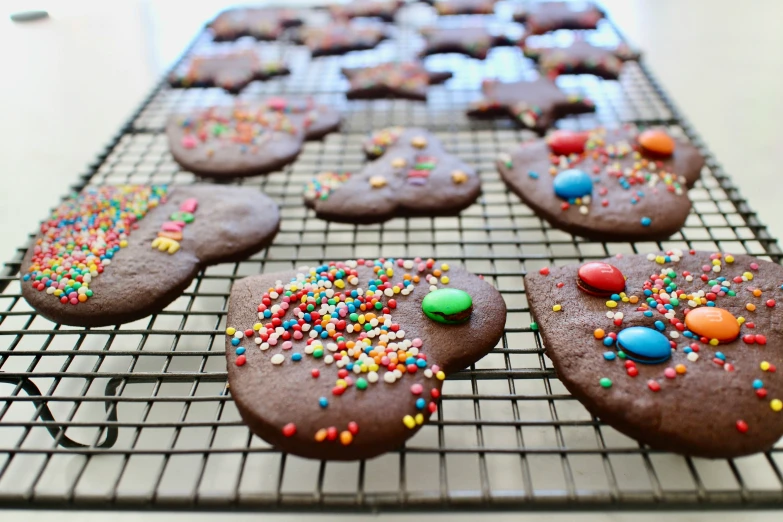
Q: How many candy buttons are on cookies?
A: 7